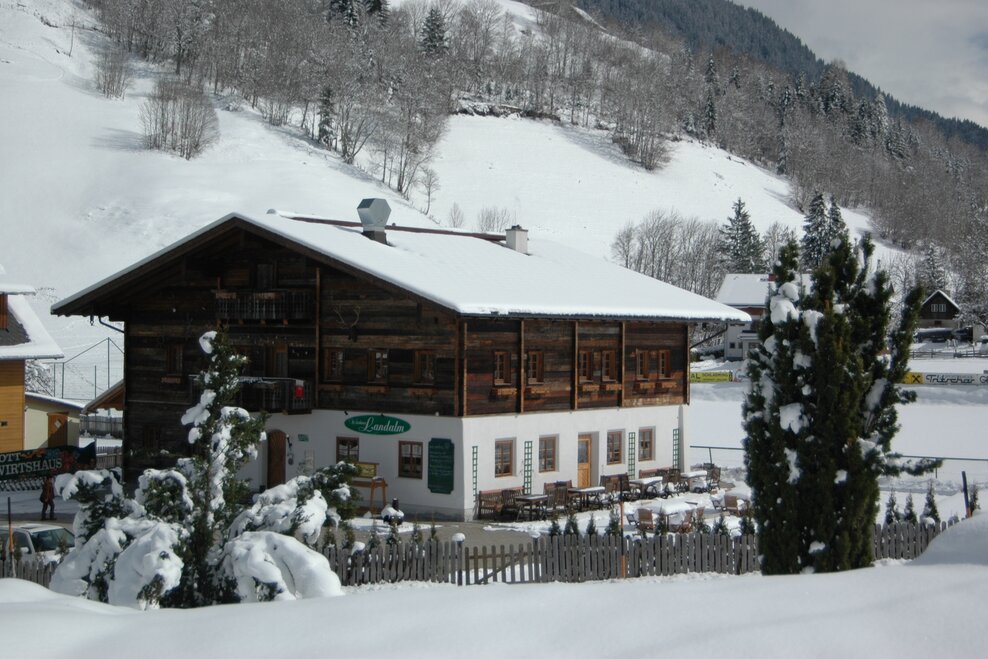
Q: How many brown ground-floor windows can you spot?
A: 6